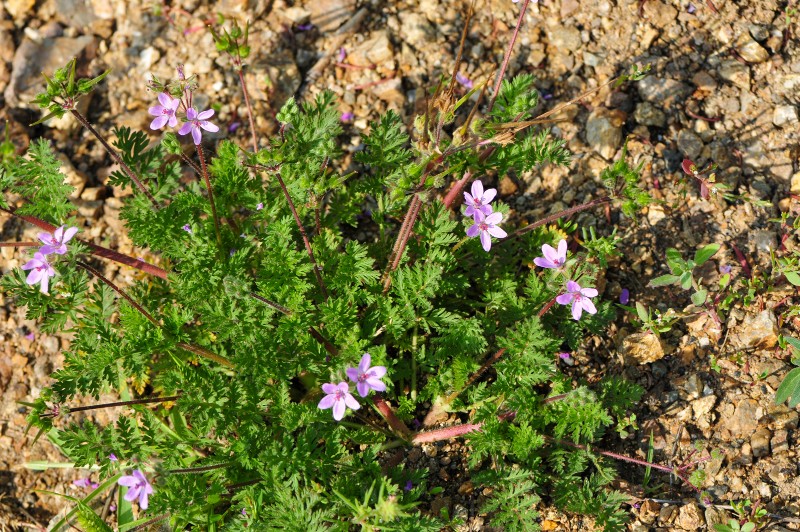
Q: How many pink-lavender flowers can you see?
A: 11